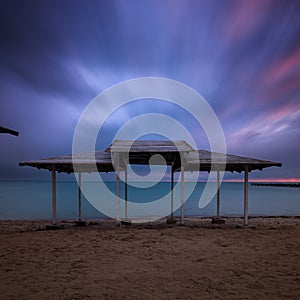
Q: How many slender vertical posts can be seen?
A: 8